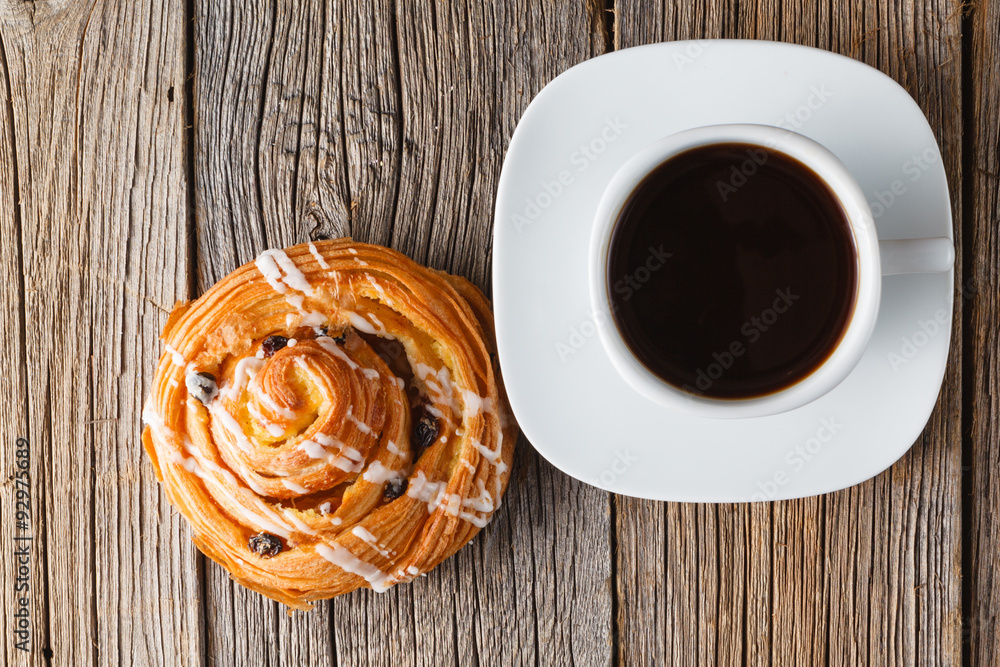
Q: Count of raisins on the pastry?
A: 6